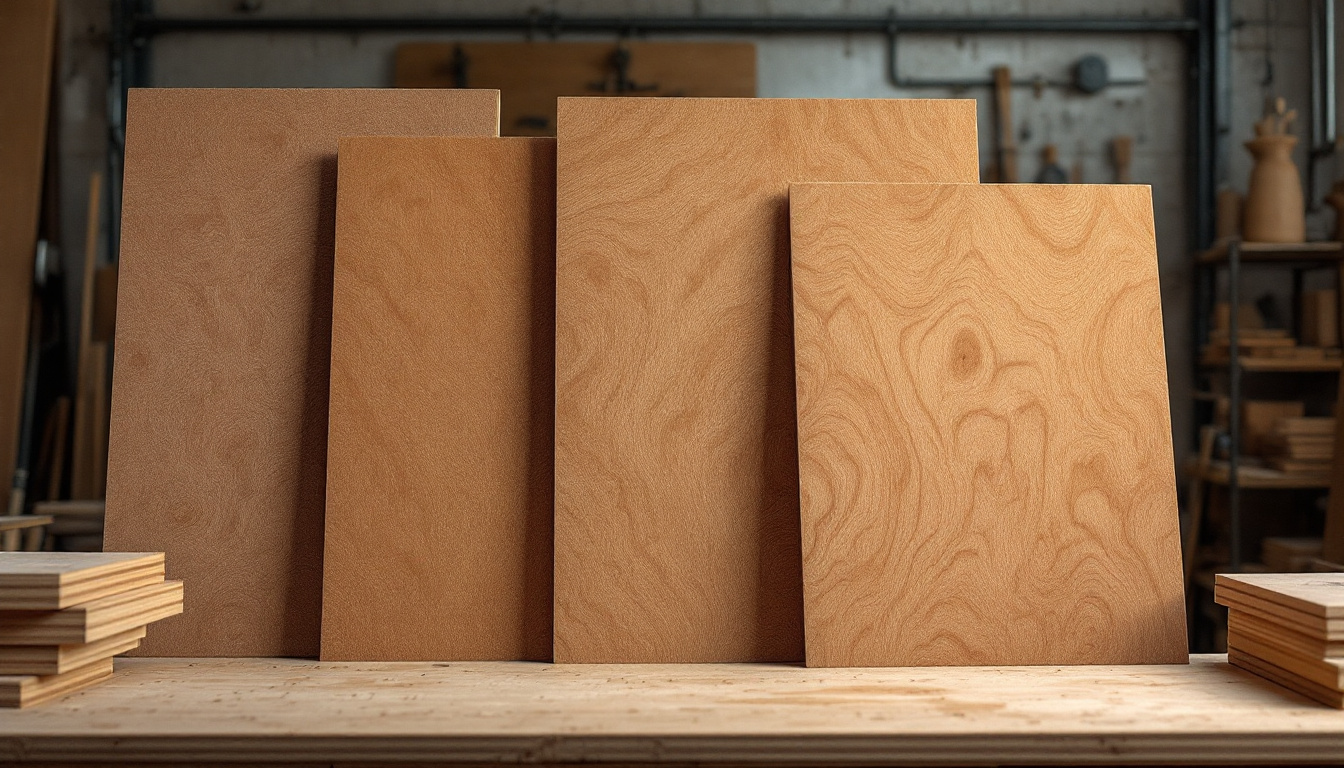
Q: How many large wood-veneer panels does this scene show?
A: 4